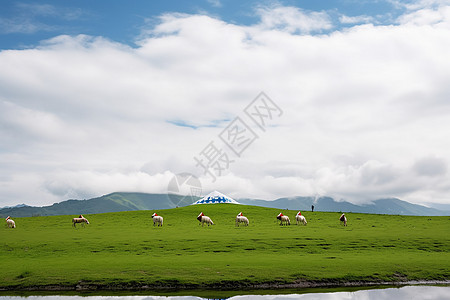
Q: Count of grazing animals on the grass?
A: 8